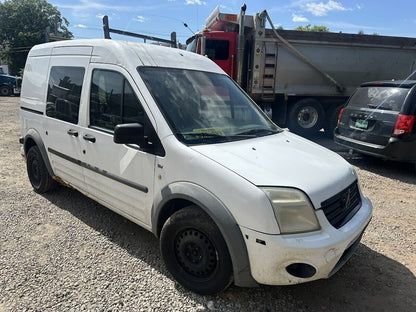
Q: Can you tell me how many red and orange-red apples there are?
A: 0